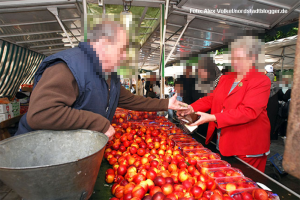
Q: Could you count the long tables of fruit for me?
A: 1